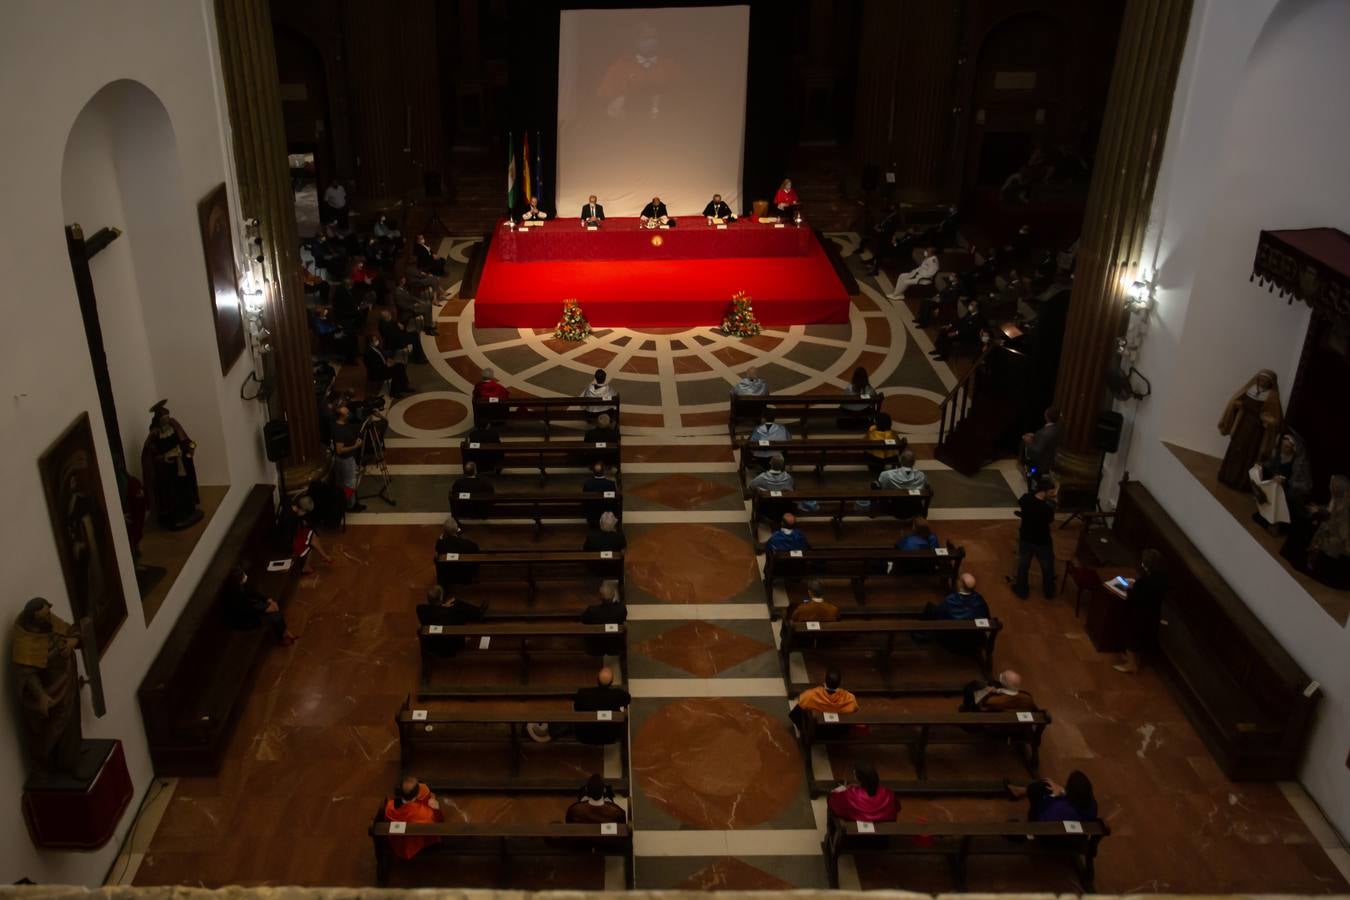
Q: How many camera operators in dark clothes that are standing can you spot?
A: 2